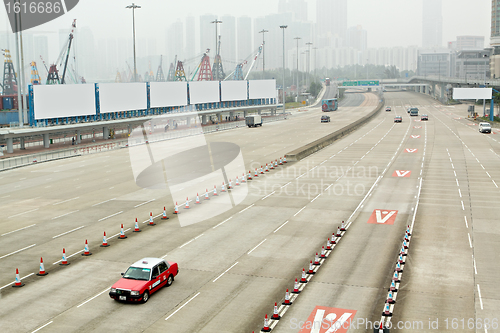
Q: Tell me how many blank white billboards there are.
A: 7